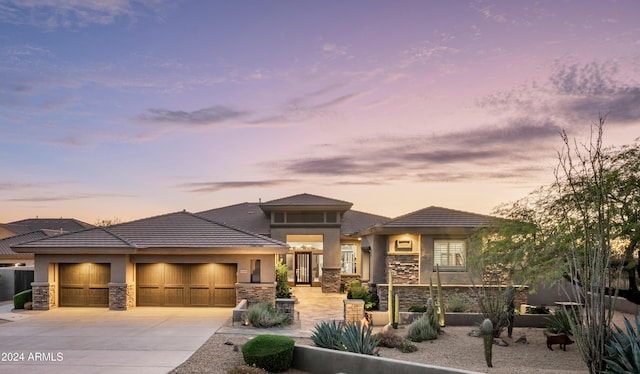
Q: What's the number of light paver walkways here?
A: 1